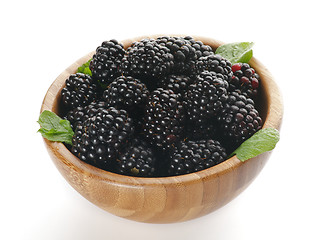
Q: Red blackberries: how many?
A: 1